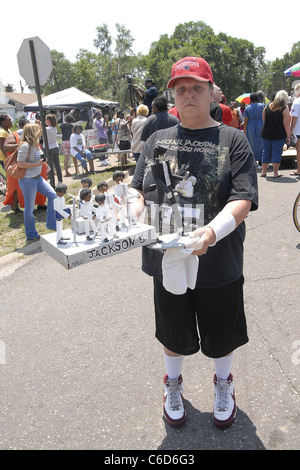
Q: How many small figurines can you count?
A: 7